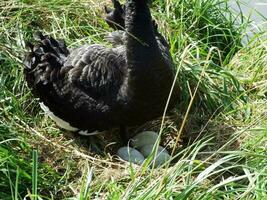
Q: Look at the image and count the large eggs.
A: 3